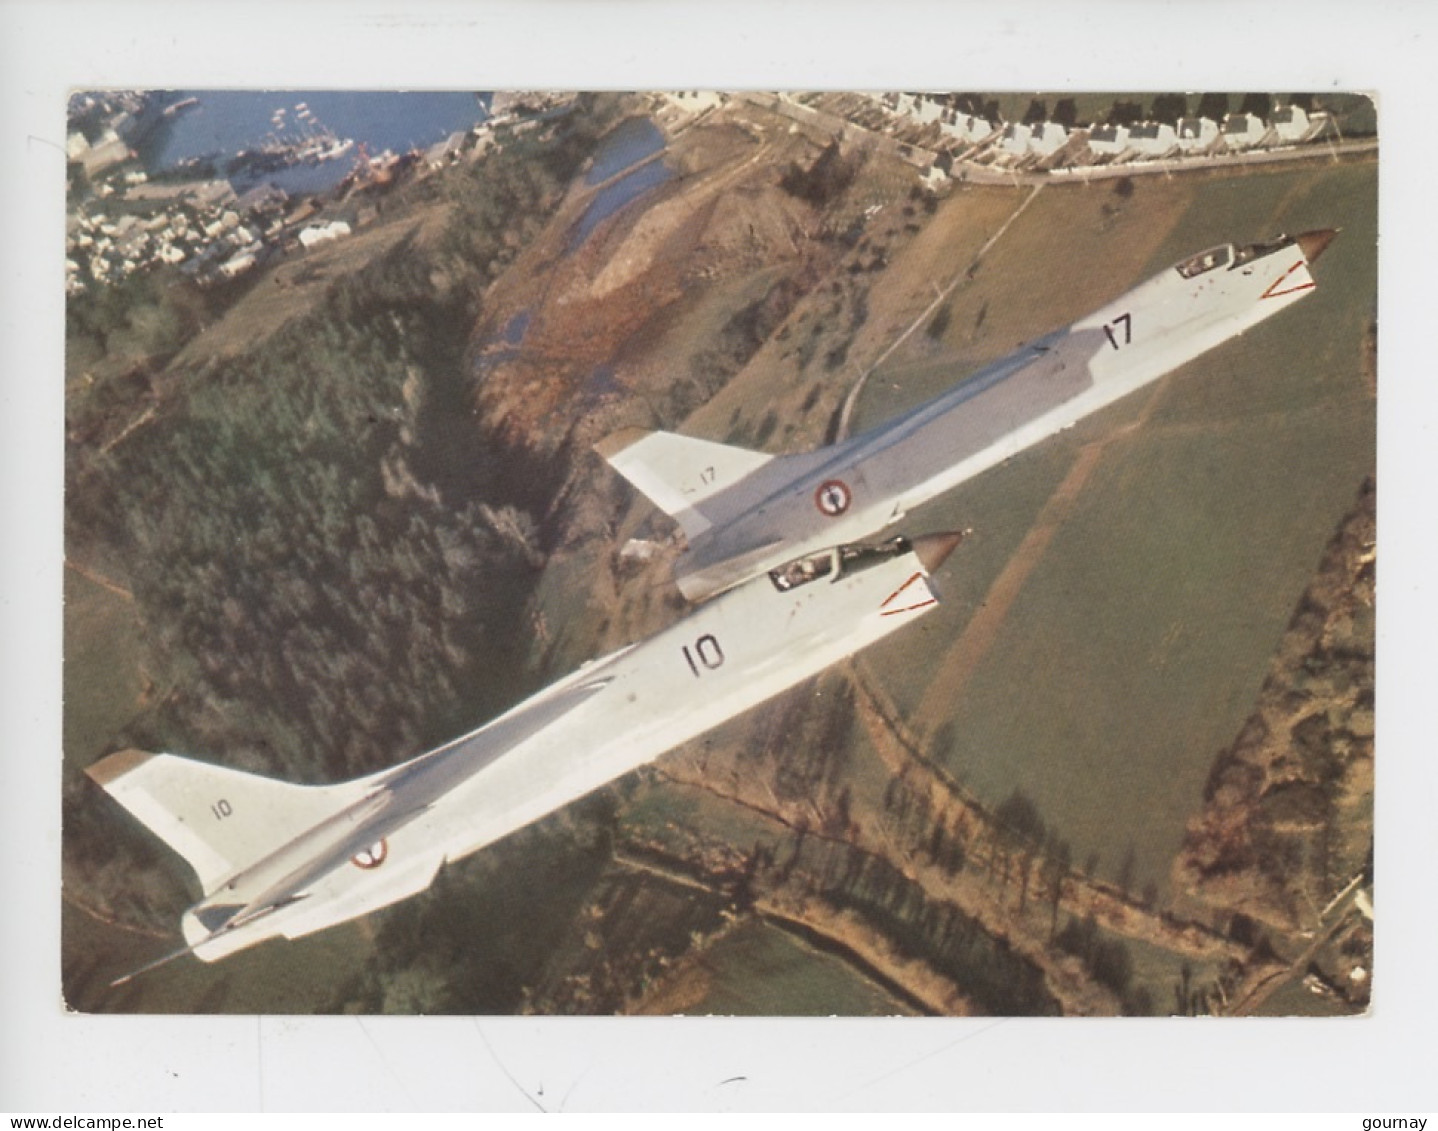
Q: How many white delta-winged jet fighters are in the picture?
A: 2